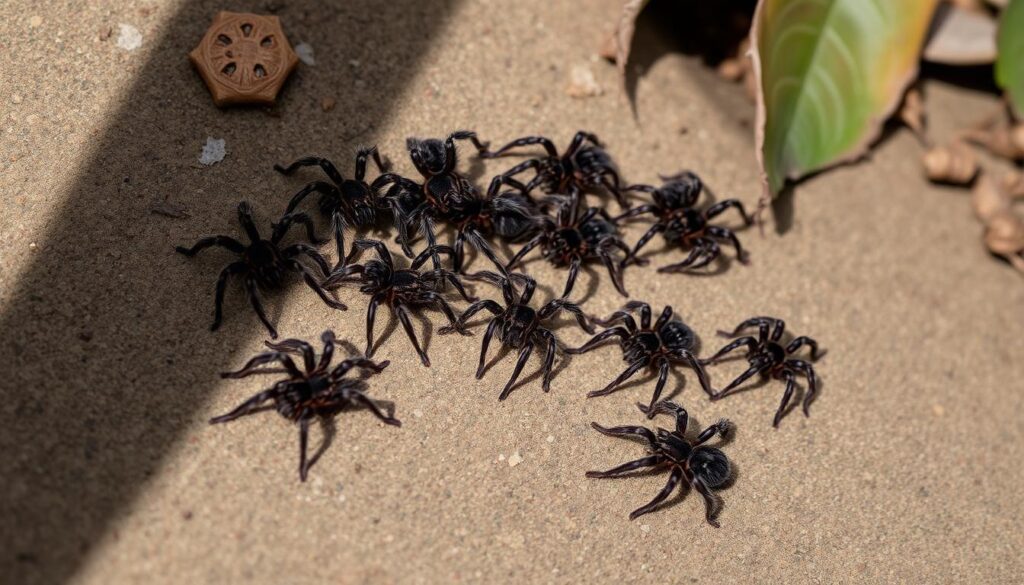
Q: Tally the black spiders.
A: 12